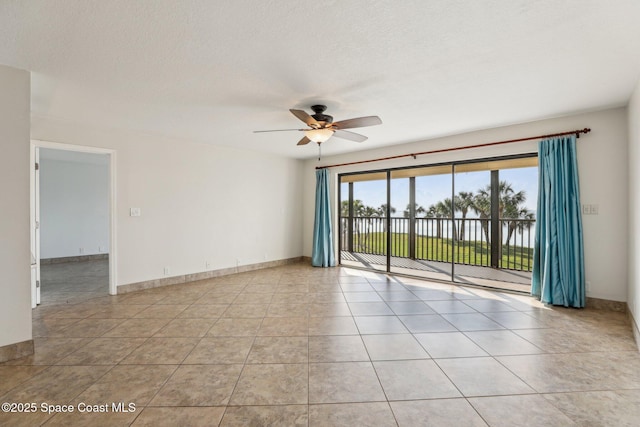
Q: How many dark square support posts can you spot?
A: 3